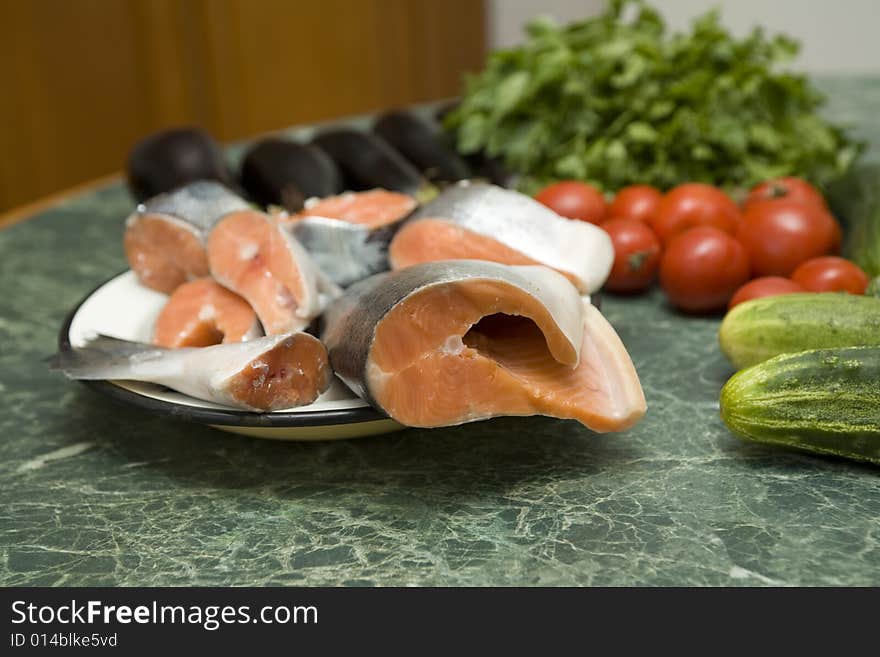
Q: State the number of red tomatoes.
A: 9